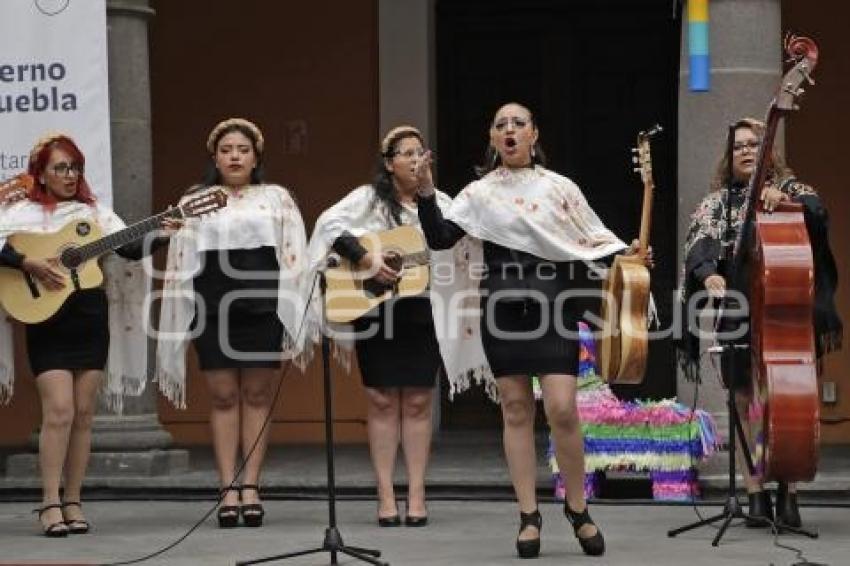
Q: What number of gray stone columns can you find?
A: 2